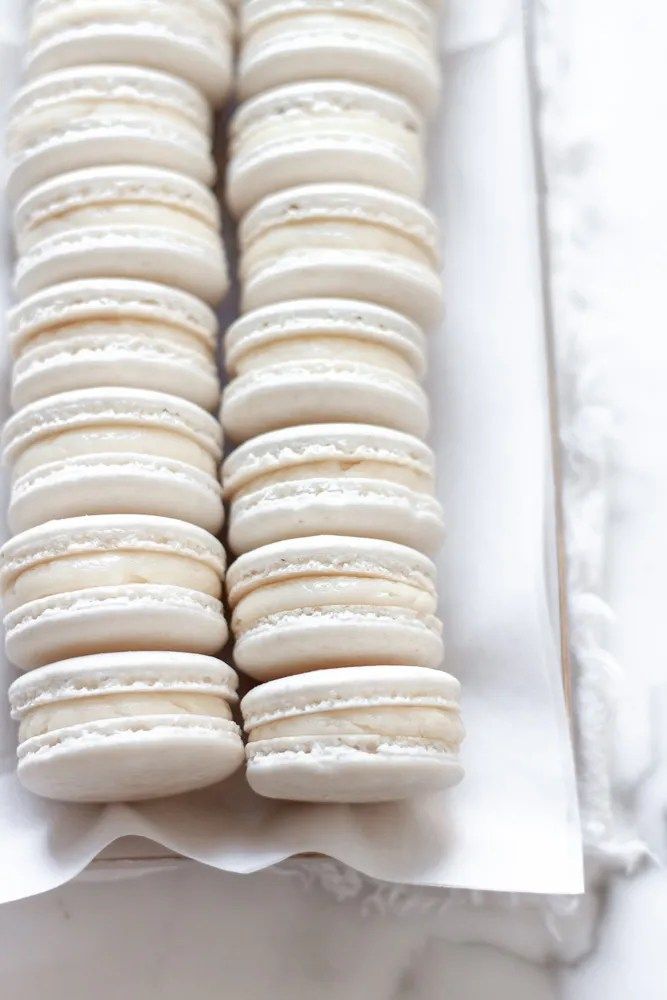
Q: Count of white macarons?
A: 14